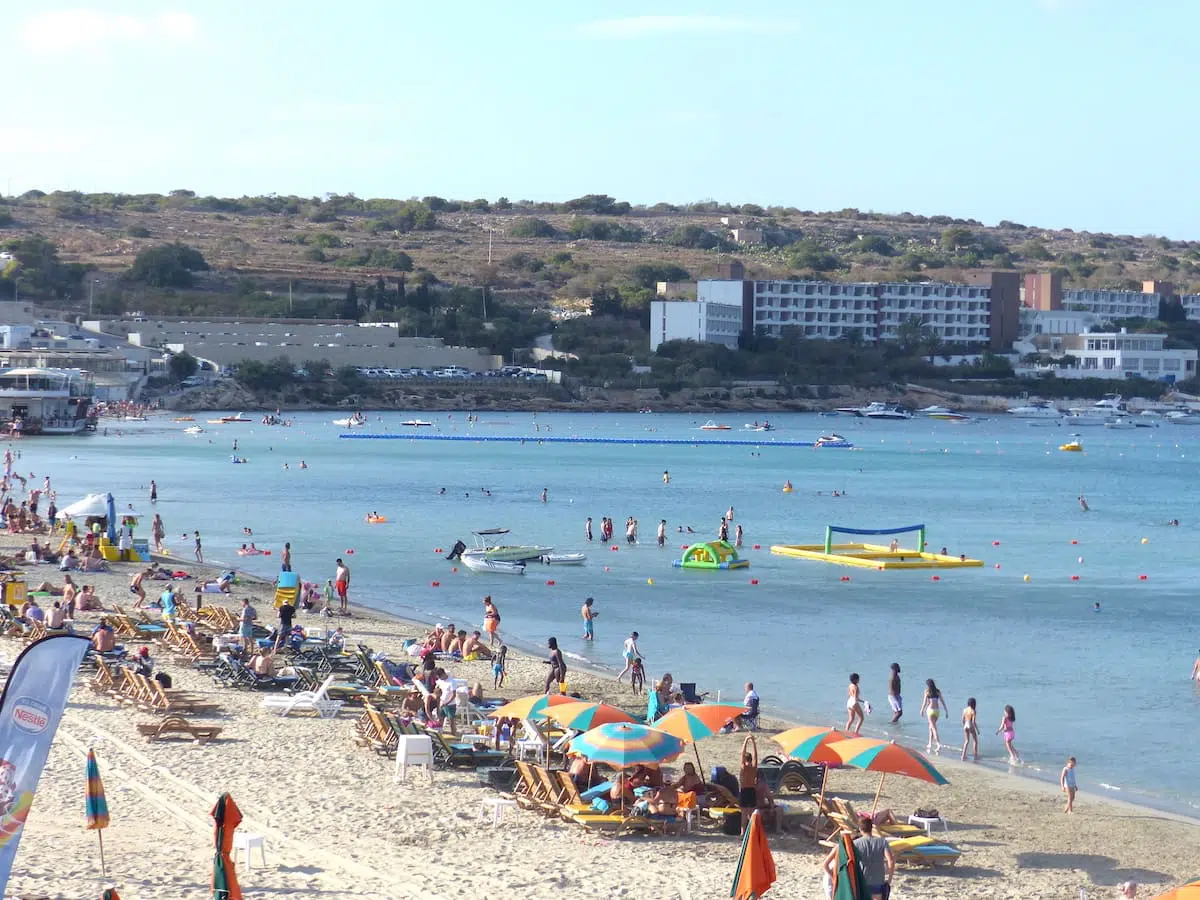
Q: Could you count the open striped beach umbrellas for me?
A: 6